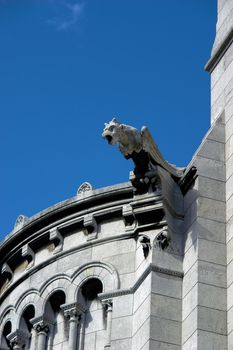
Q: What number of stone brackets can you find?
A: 5